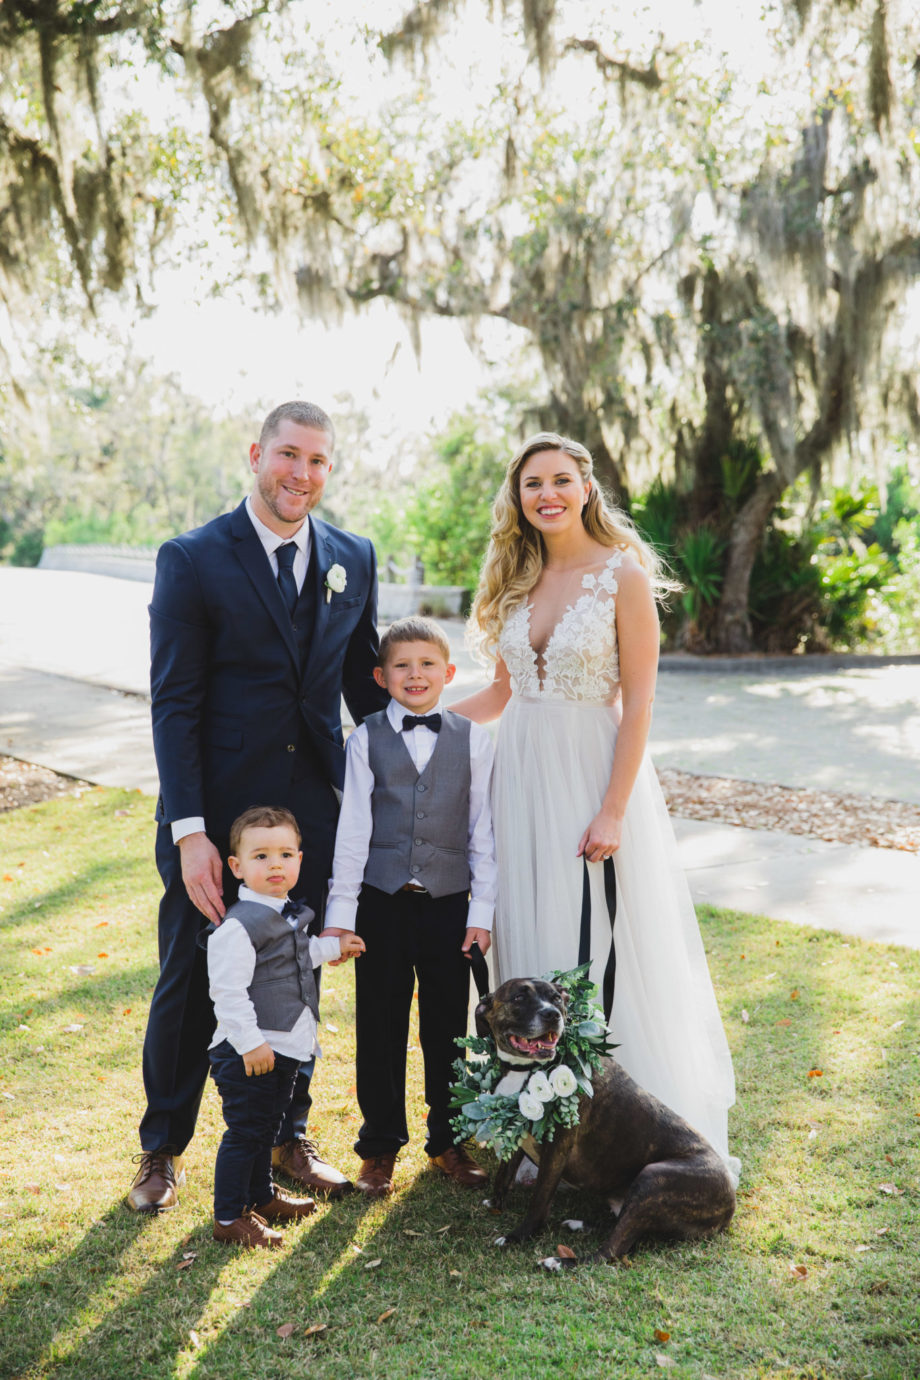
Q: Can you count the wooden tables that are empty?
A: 0